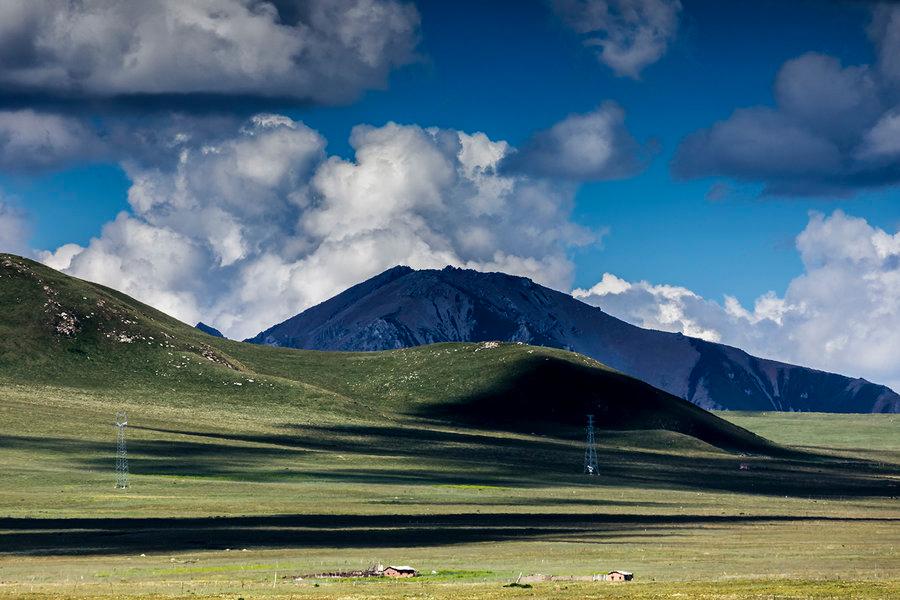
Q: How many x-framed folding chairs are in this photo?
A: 0